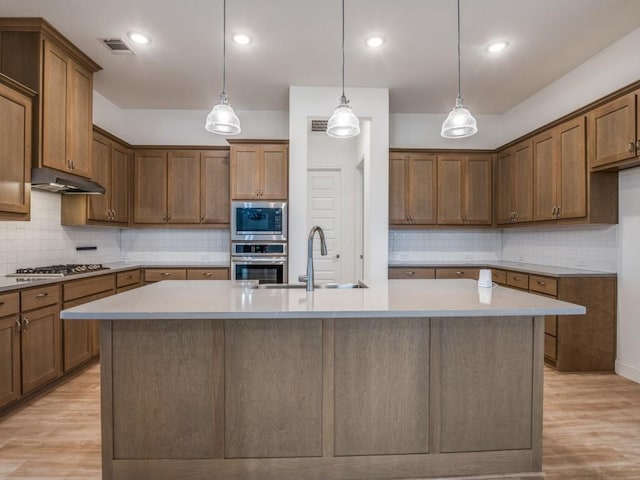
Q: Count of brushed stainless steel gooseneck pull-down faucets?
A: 1